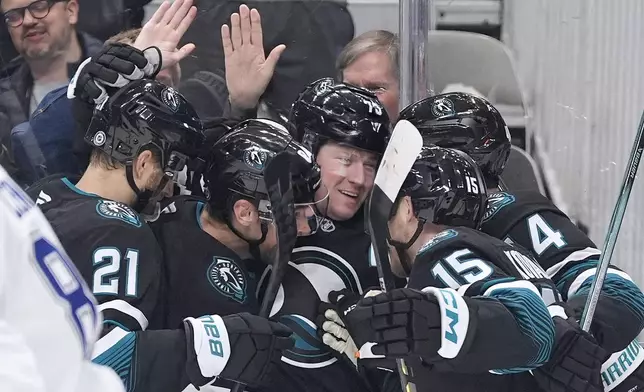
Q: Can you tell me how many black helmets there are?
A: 5